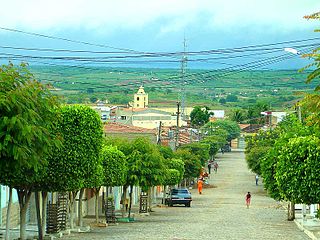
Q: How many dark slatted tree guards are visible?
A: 4